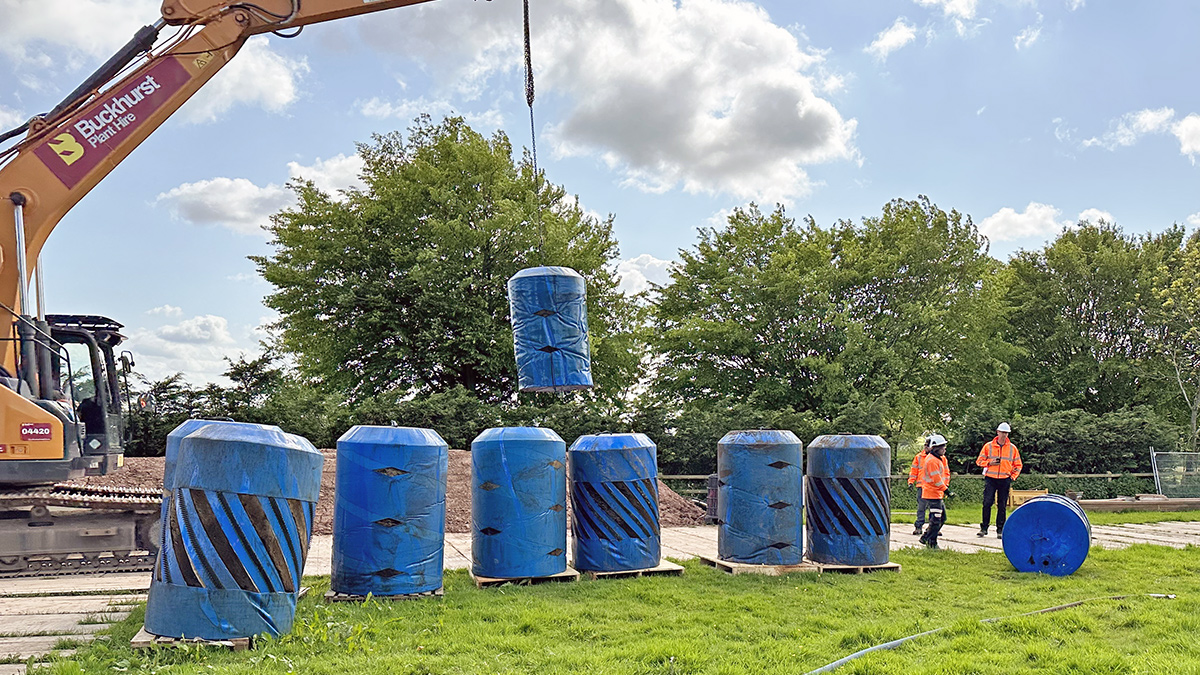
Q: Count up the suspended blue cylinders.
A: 1